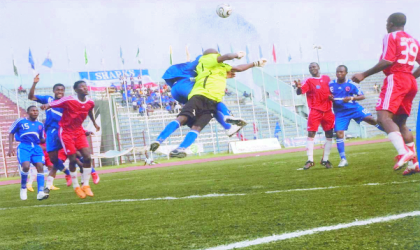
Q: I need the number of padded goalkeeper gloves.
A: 2